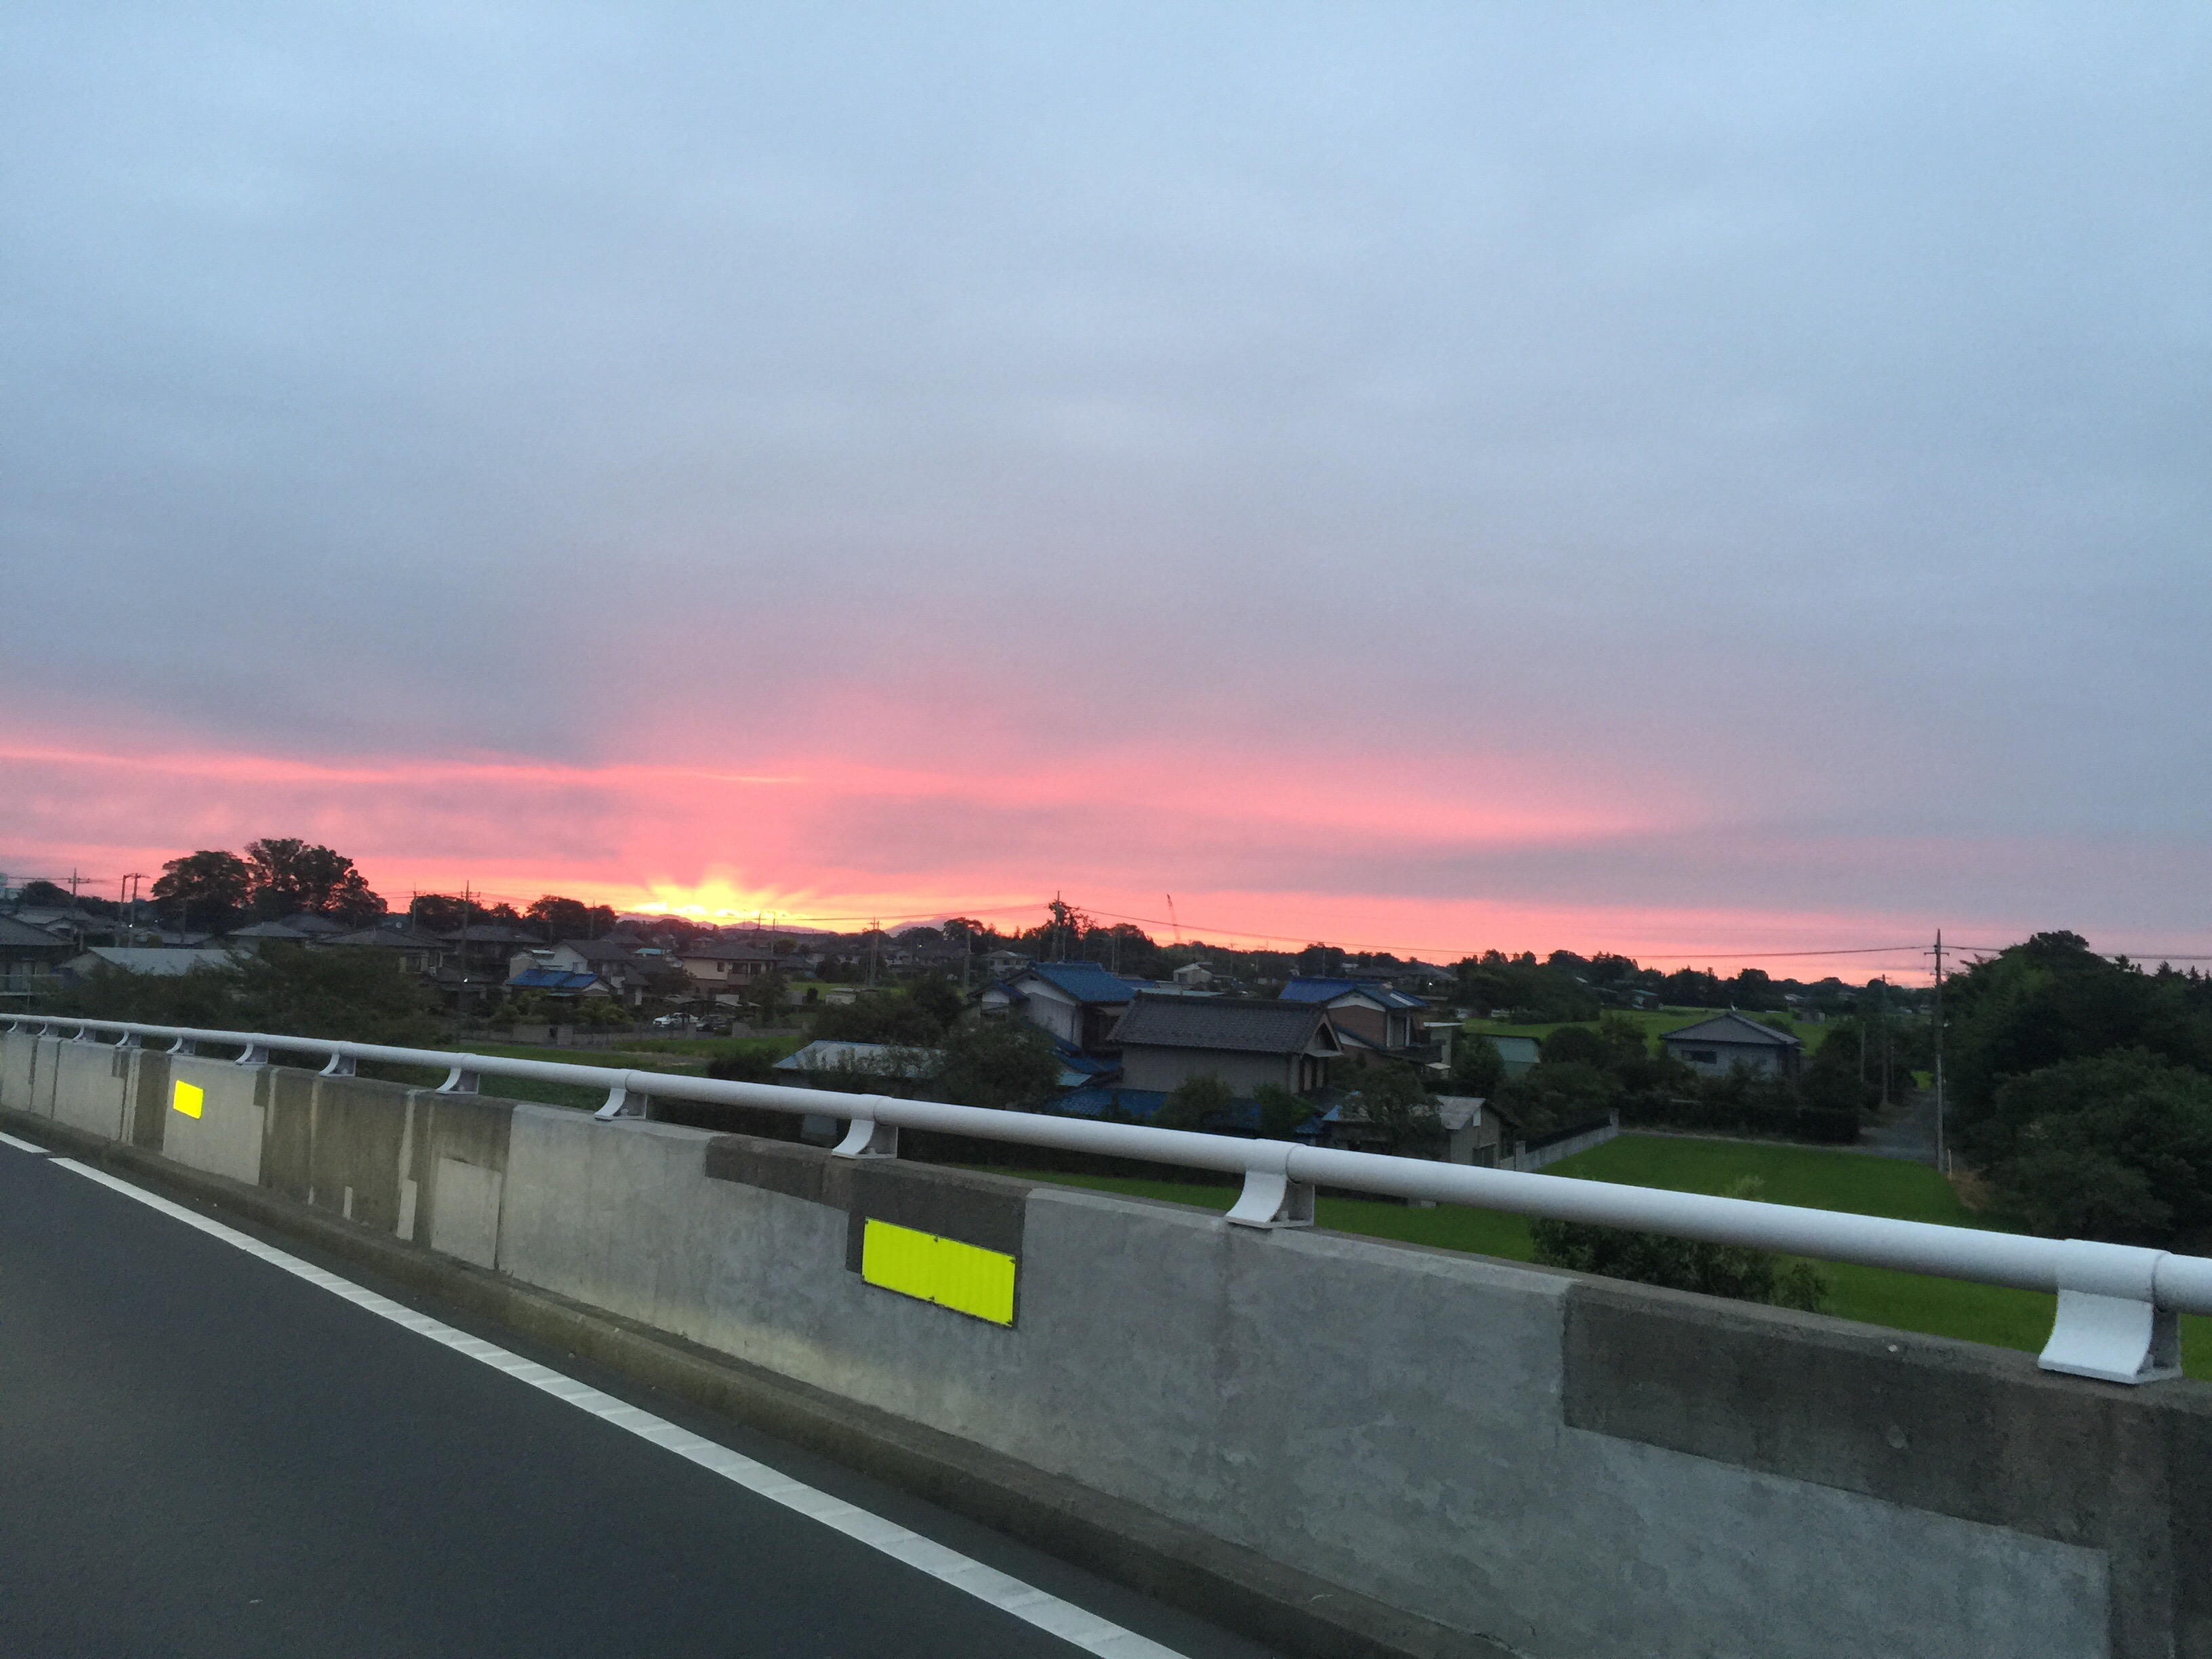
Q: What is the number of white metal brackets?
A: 12